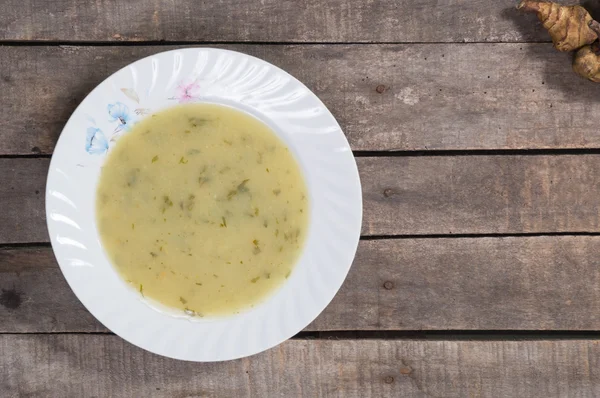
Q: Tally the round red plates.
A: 0